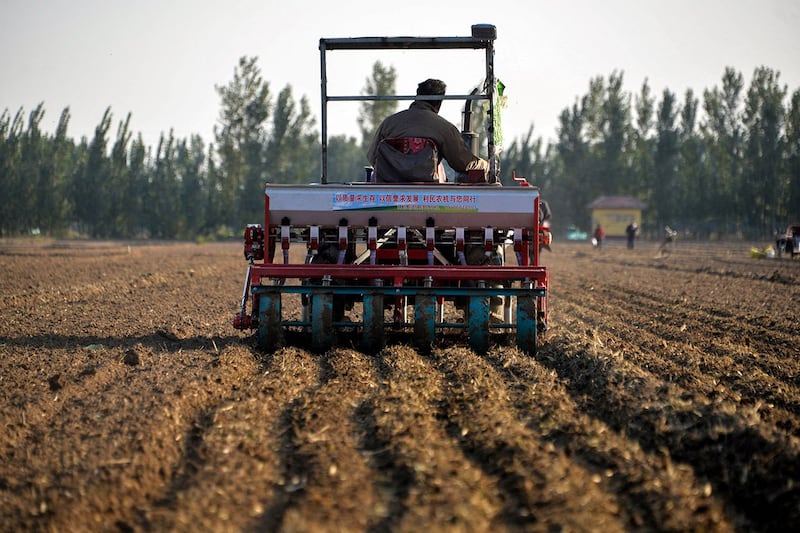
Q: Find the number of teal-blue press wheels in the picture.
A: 6